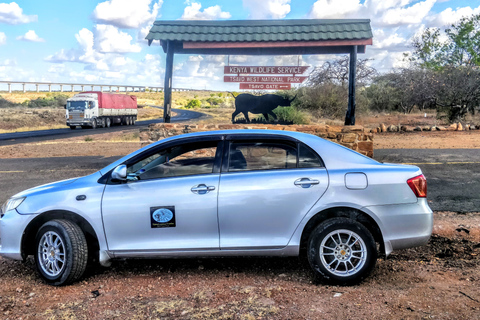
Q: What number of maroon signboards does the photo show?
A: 3